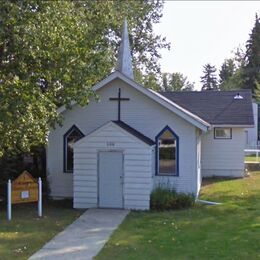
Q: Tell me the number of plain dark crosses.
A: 1